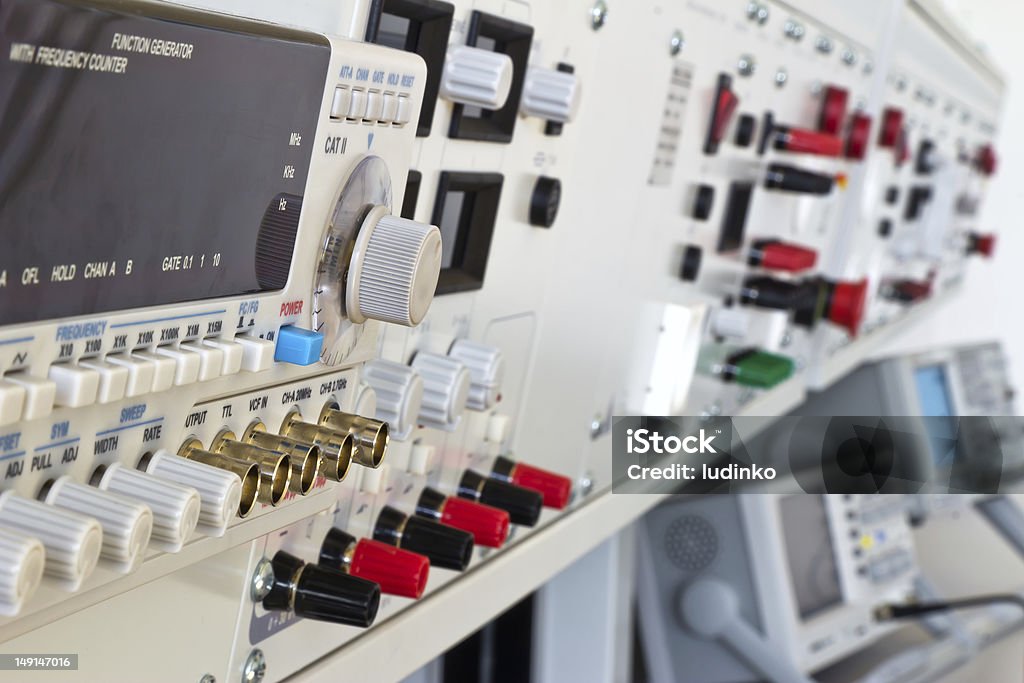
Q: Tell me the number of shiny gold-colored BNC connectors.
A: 5